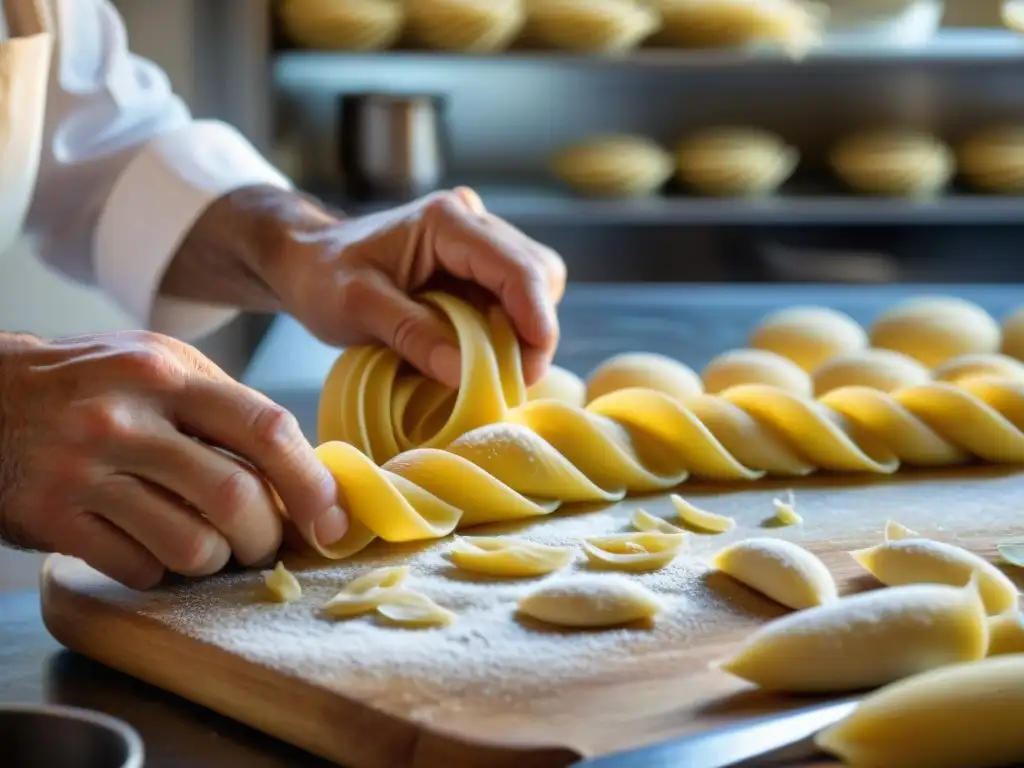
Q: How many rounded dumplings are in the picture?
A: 8